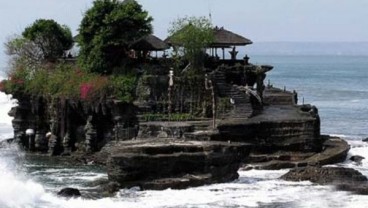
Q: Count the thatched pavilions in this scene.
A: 2